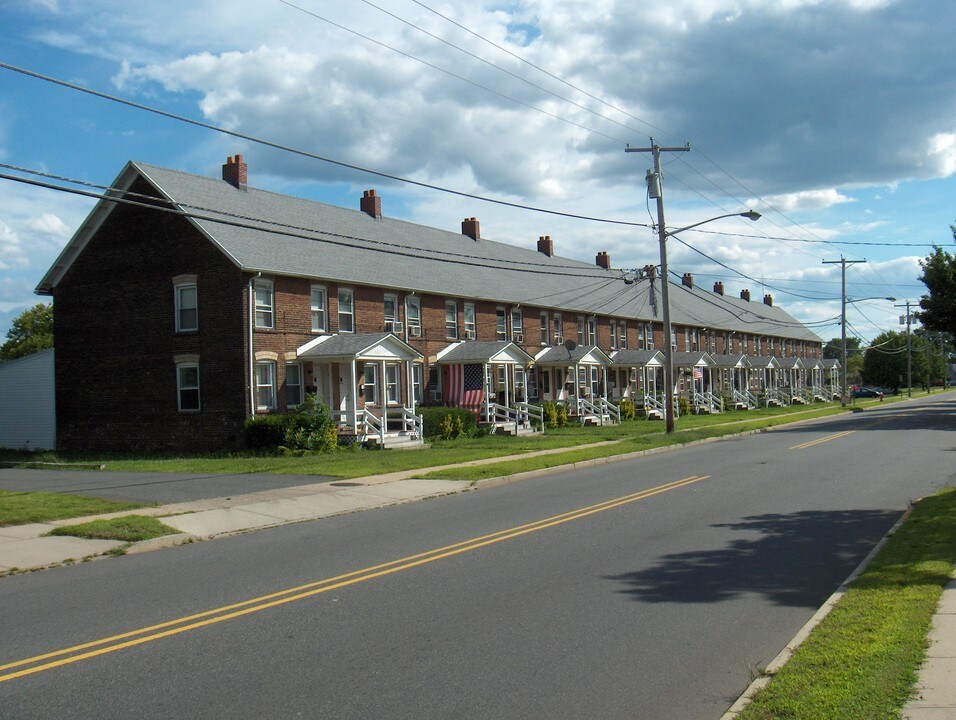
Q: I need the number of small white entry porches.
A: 10